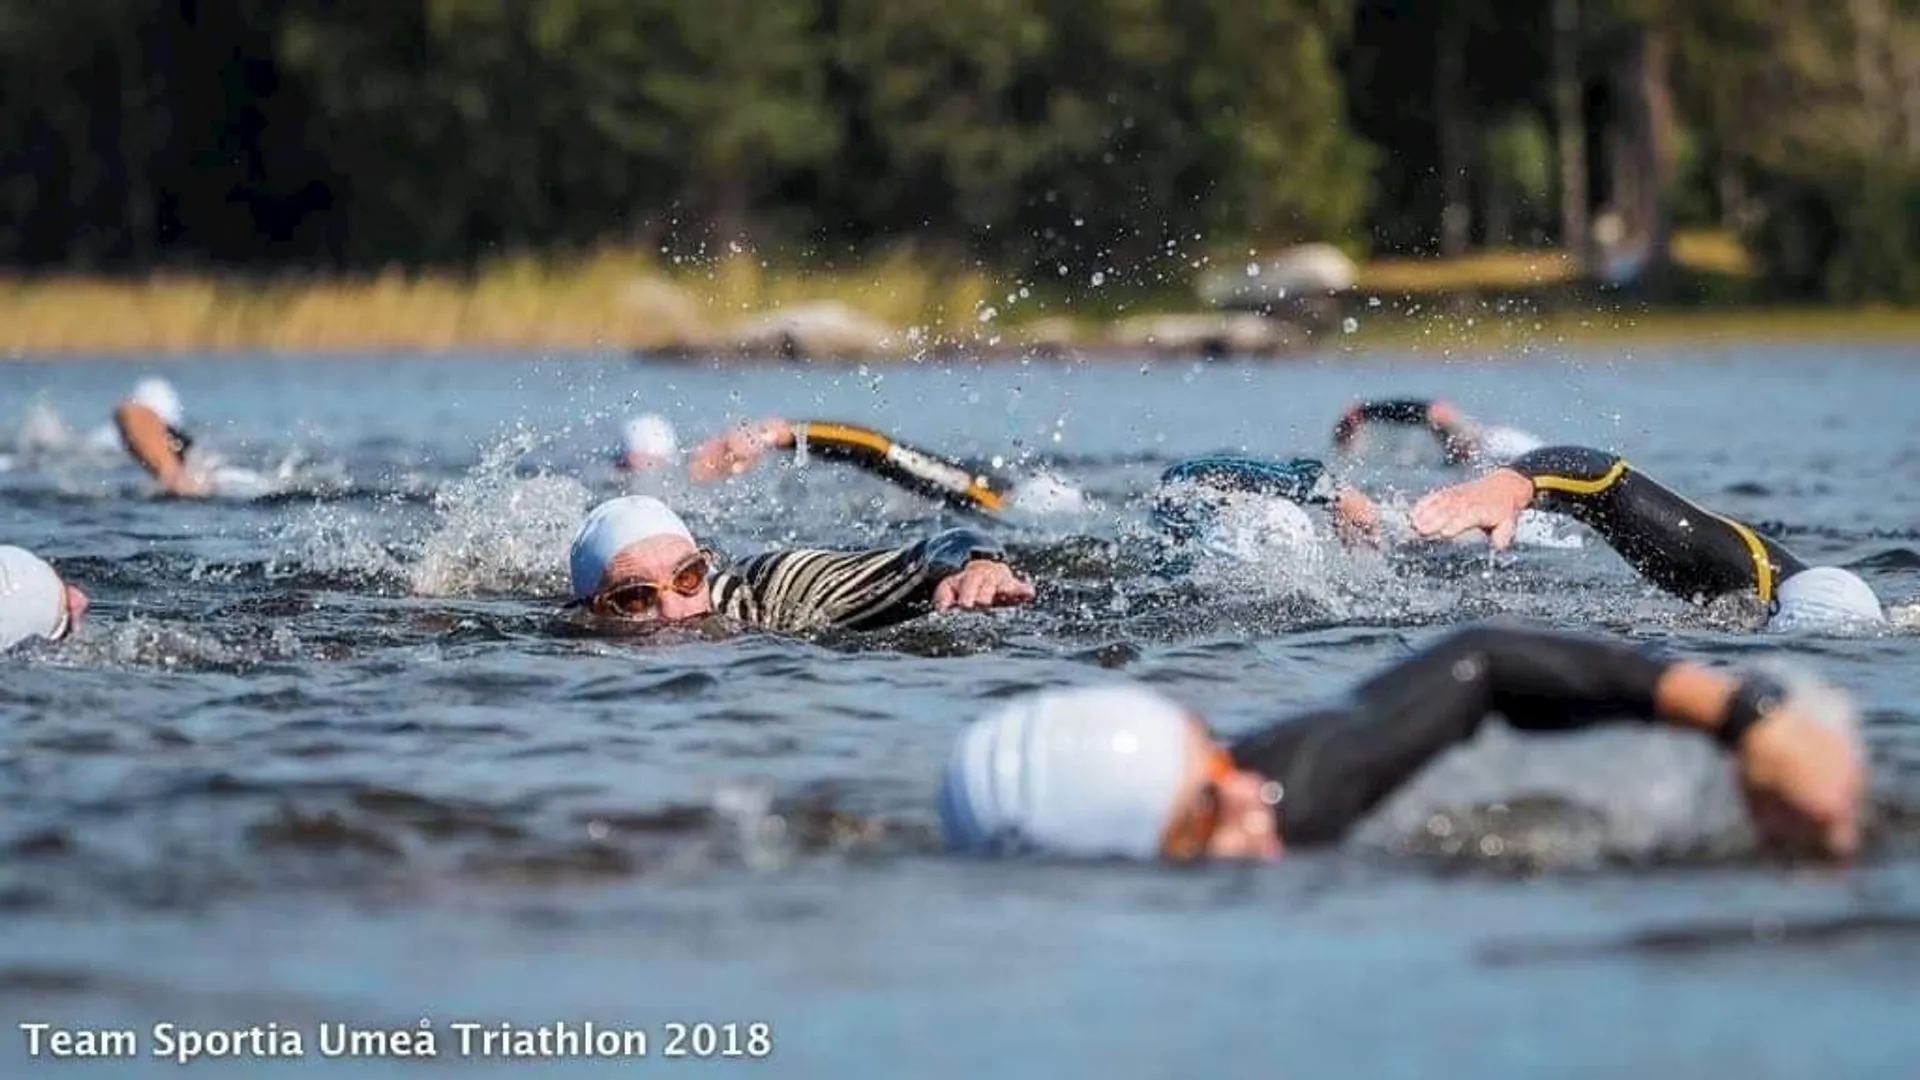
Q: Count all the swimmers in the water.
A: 9